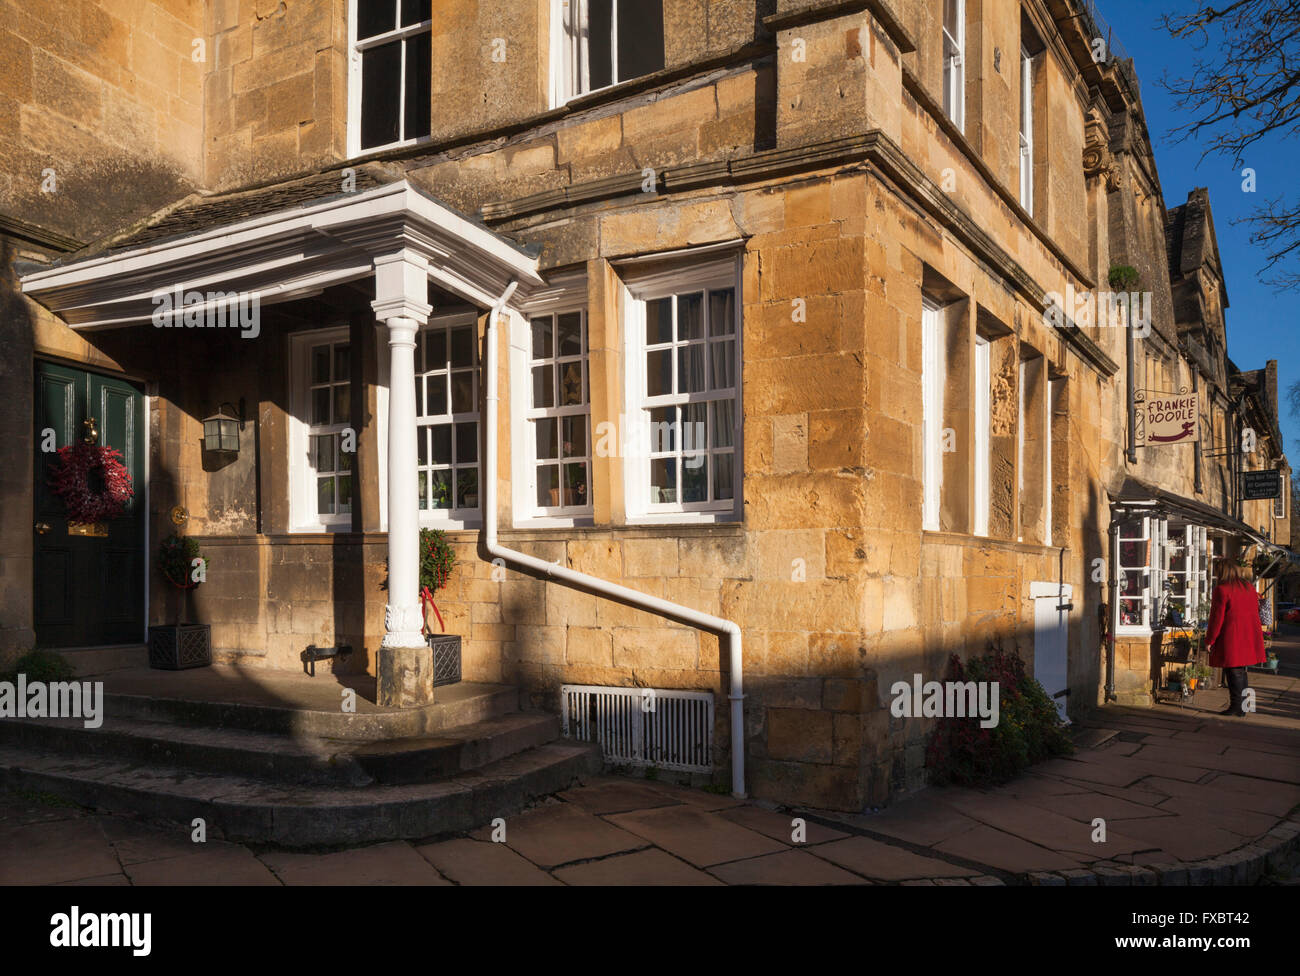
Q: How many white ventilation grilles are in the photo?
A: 1